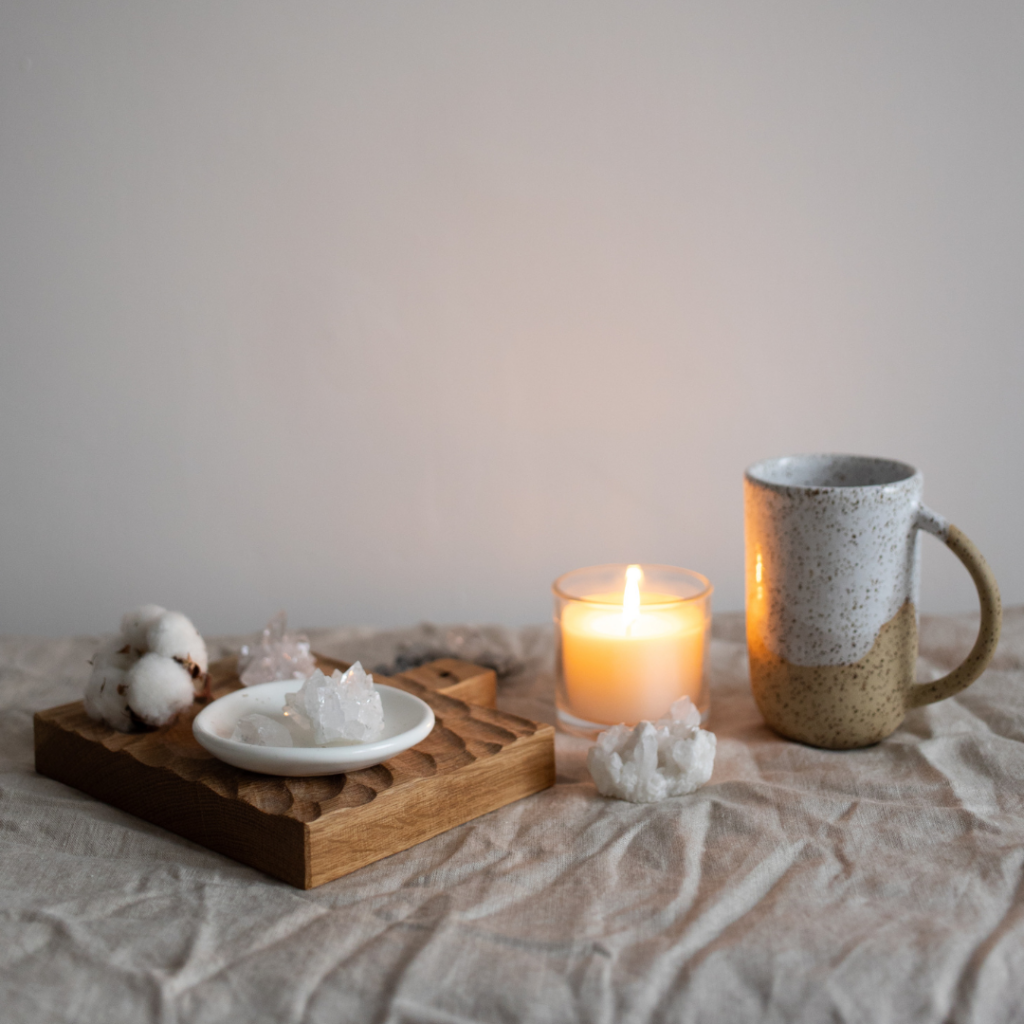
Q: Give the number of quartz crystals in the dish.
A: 2